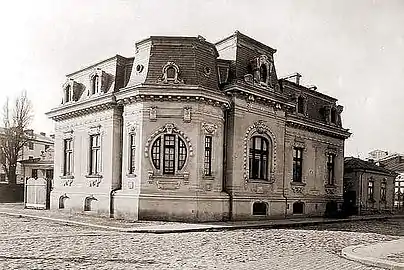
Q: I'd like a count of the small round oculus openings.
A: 2